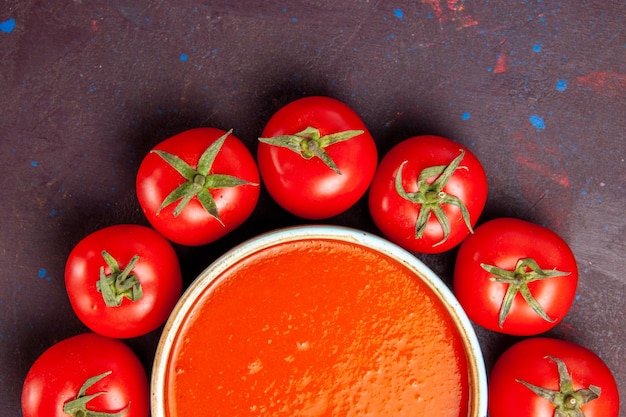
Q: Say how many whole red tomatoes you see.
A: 7